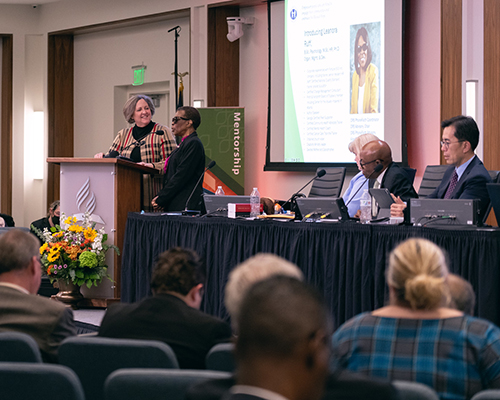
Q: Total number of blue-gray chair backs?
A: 7